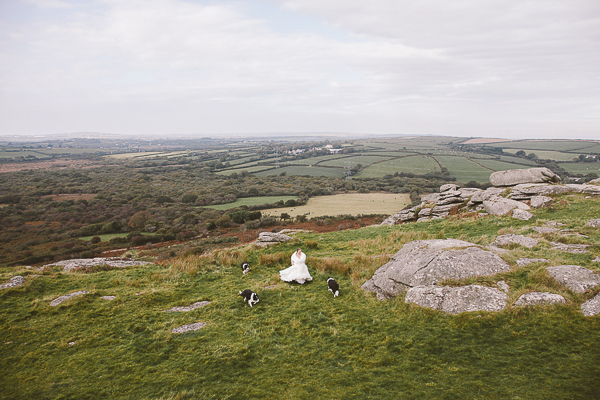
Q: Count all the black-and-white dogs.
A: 3